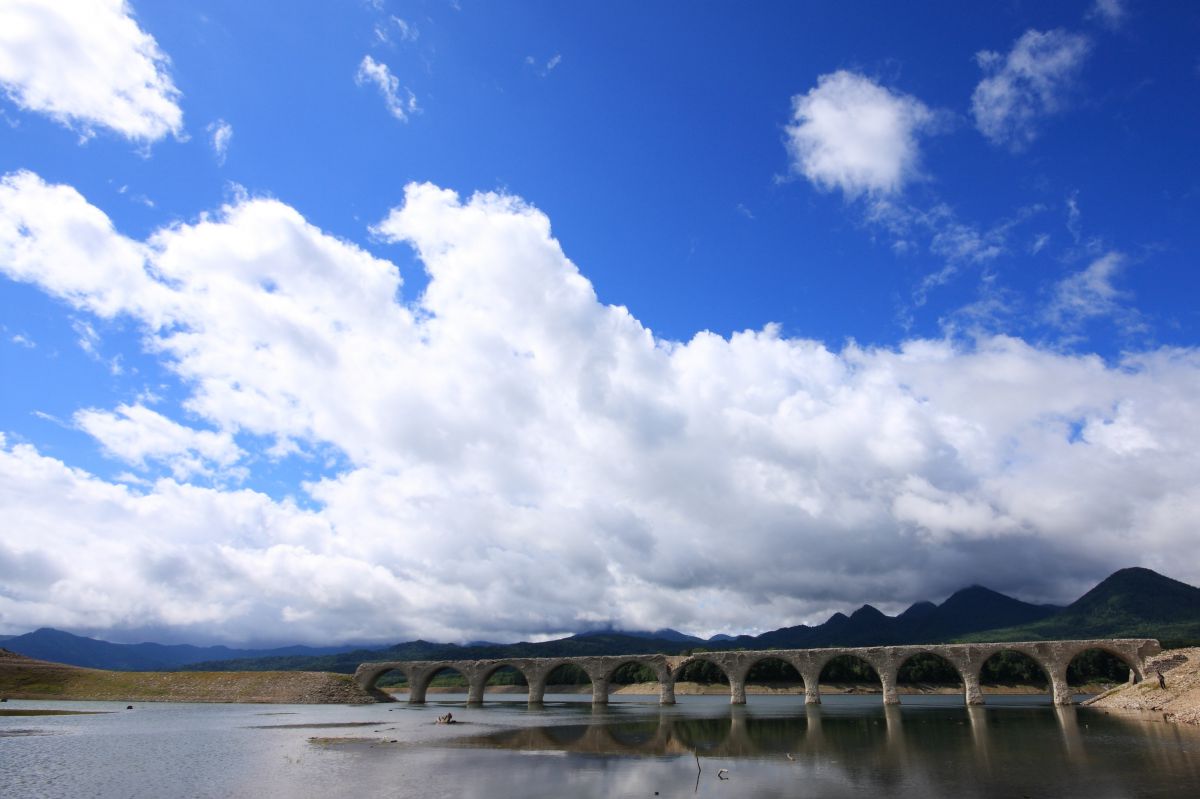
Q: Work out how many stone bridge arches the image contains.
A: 11